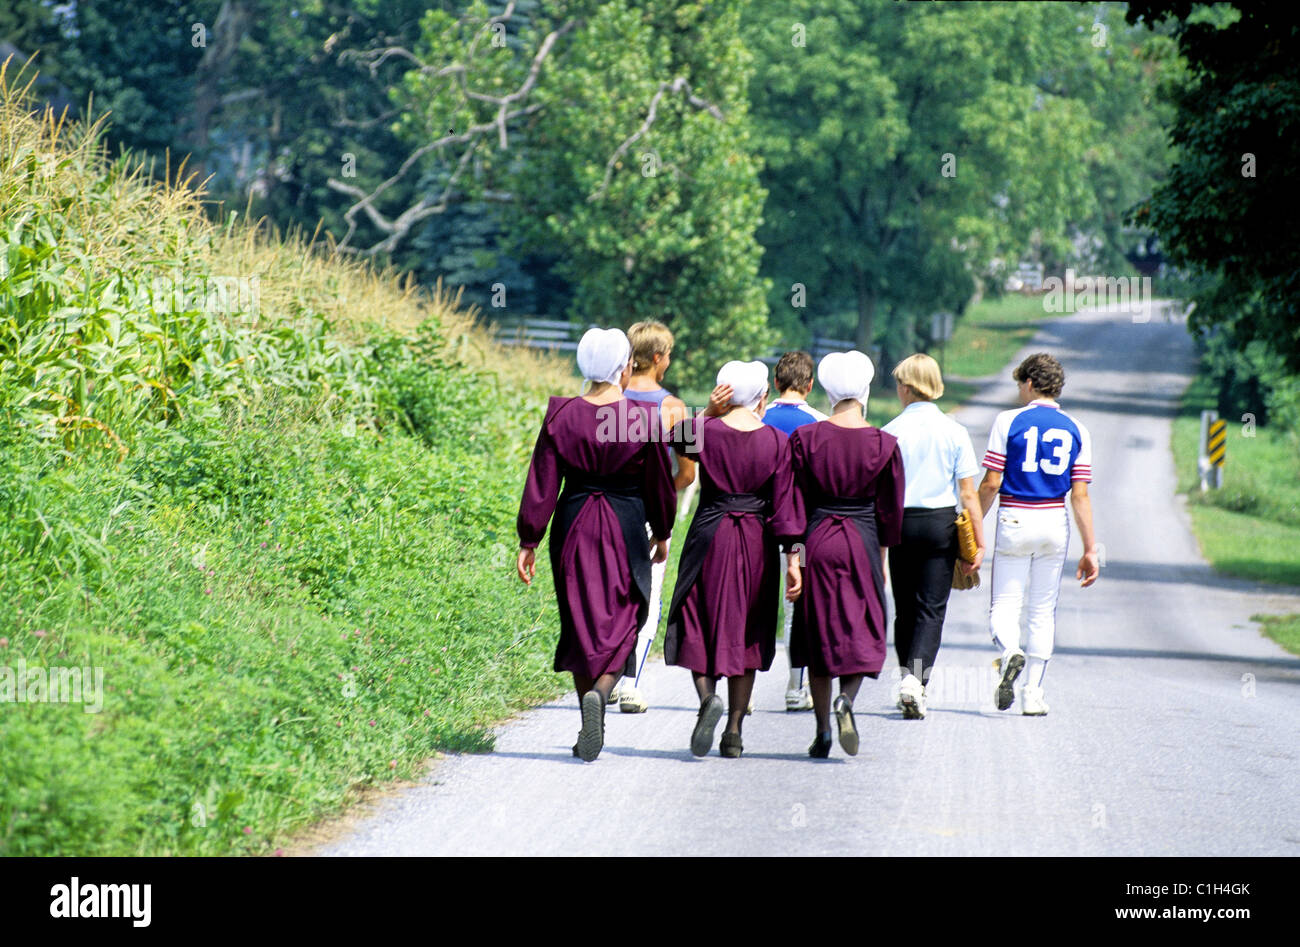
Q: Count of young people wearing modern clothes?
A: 4